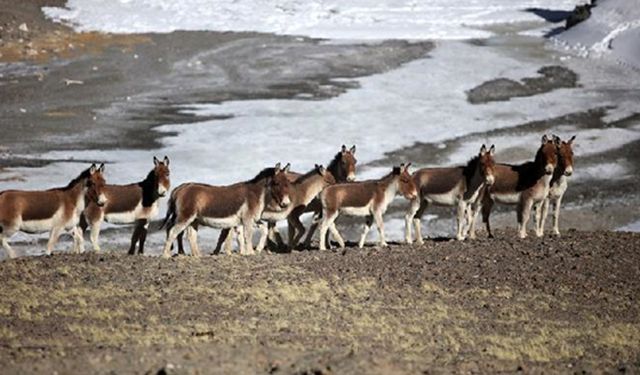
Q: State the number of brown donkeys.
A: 9